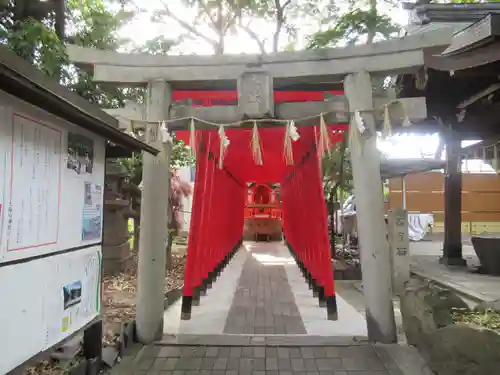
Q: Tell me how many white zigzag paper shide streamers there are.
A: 4